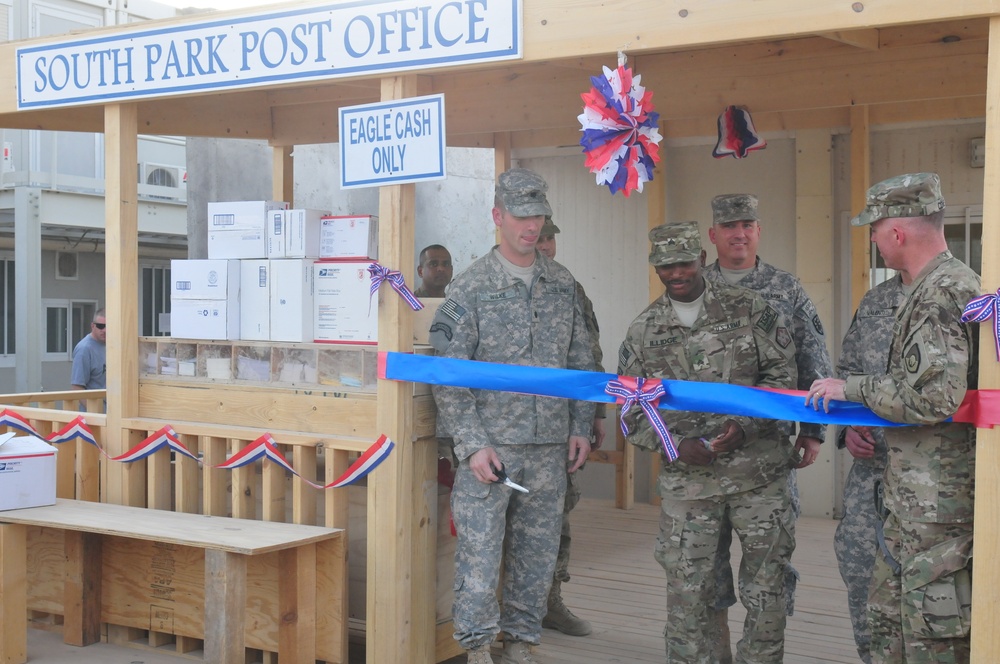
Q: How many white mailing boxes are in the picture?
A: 7